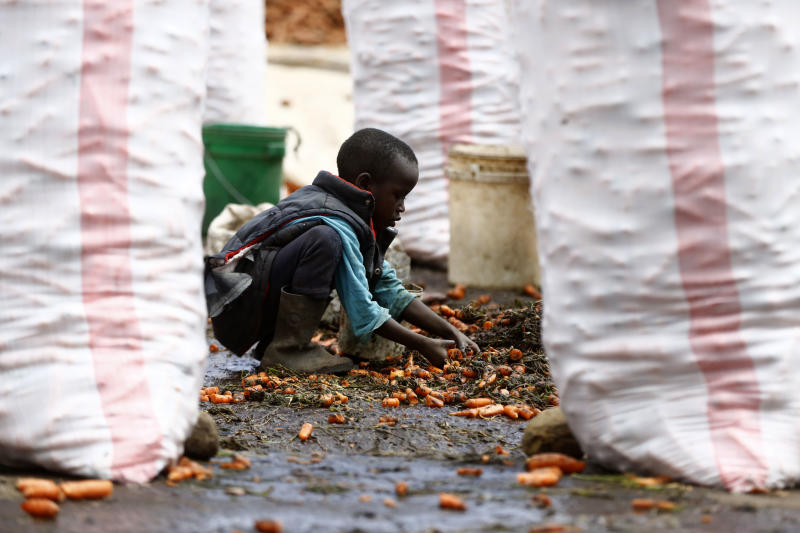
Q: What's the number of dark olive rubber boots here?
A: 1